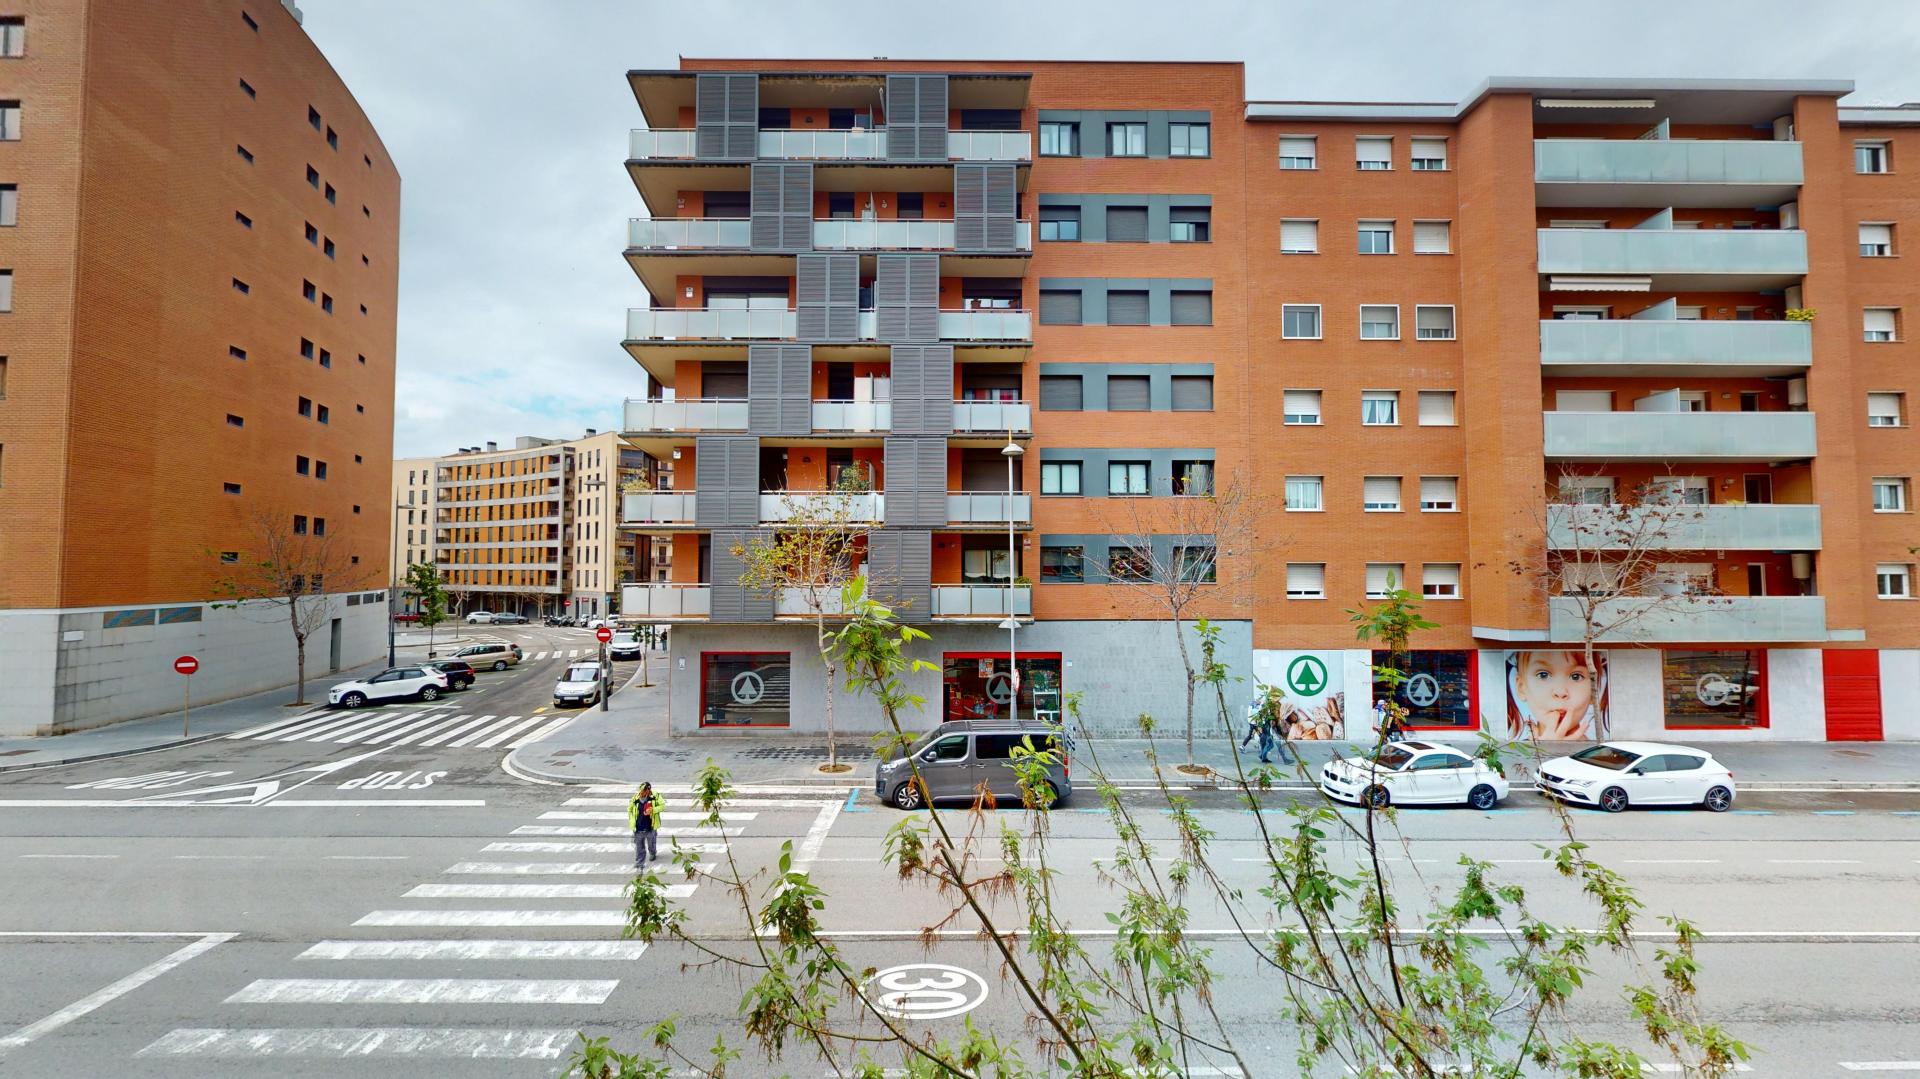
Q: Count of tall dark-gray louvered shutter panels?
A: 12